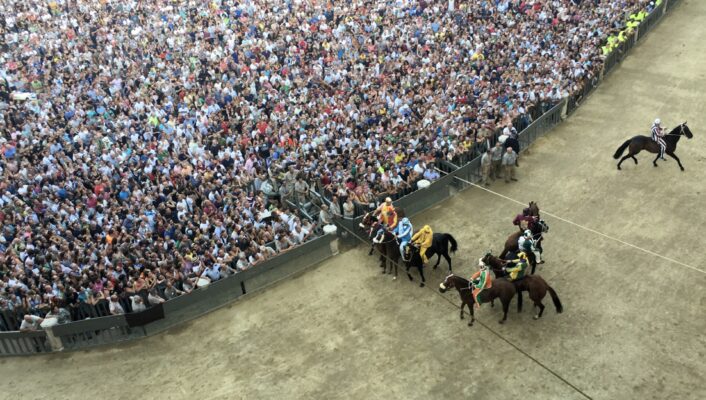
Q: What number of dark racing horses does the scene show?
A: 9